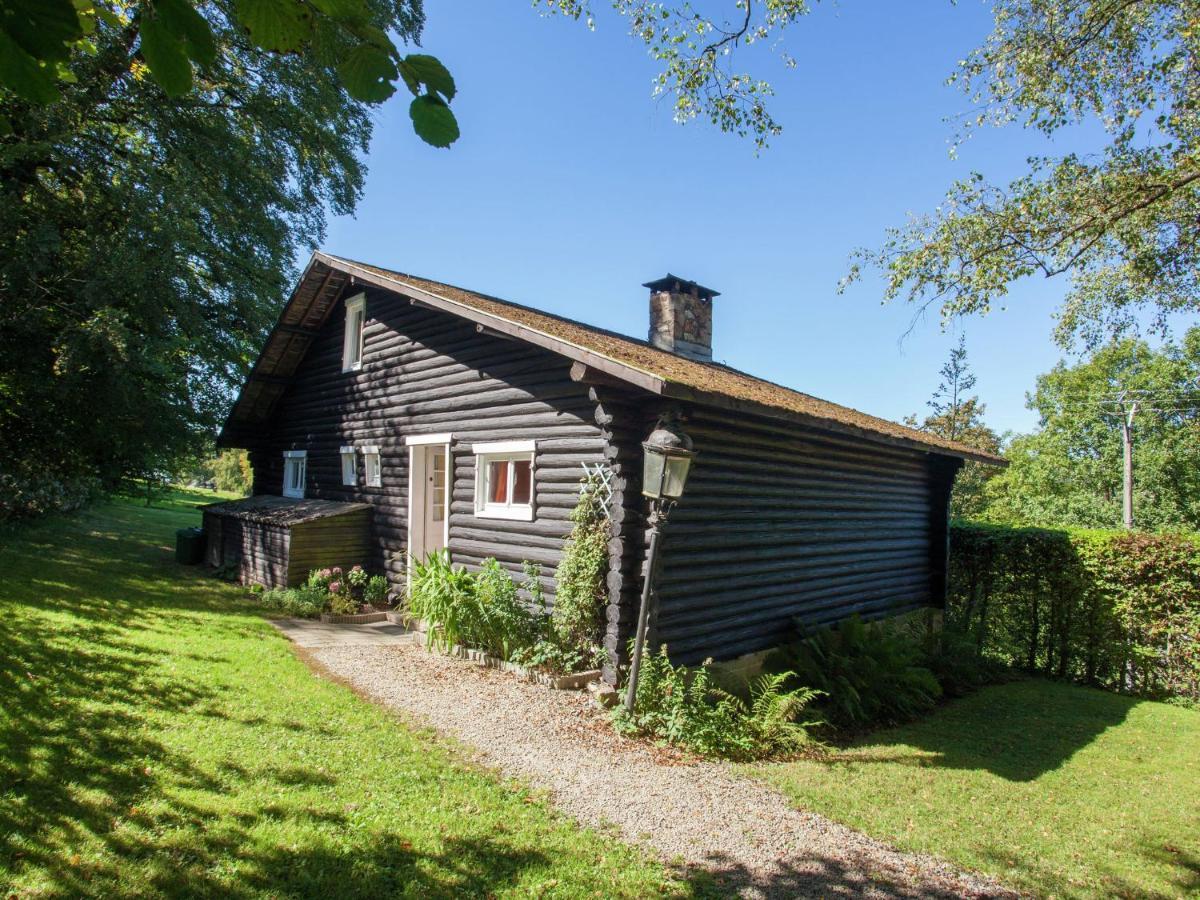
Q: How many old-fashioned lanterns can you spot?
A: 1